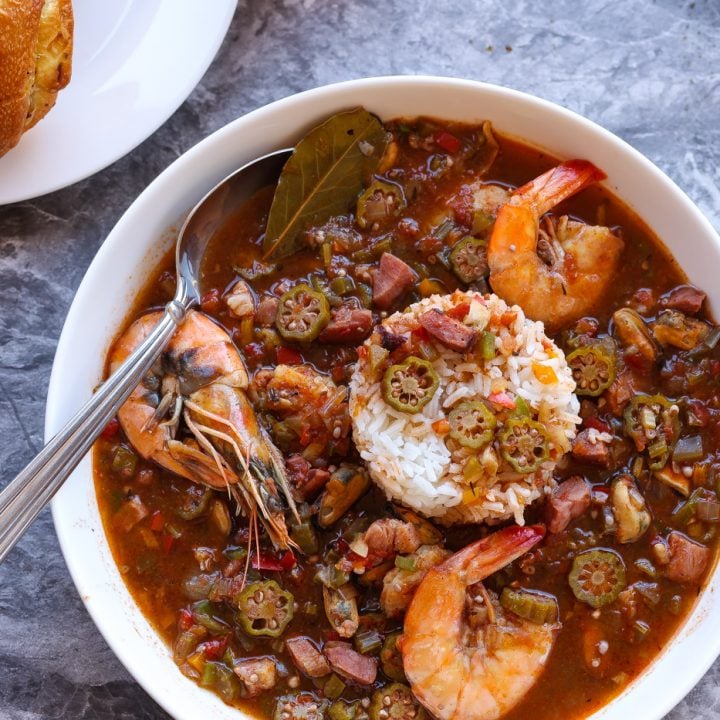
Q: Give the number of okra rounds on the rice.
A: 3